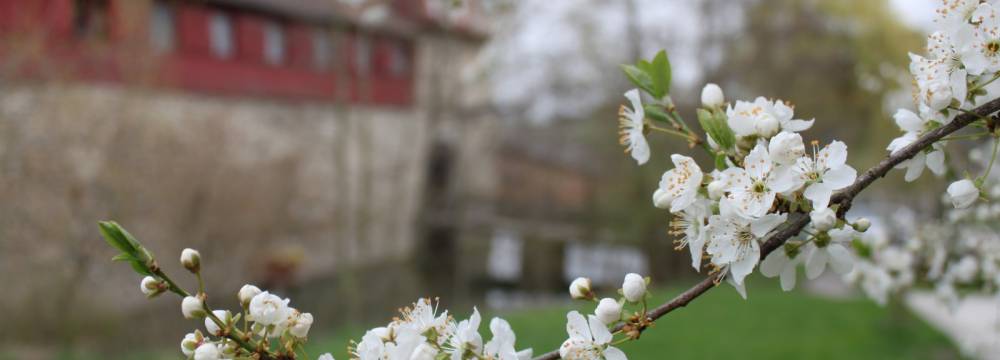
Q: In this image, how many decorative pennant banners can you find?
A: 0